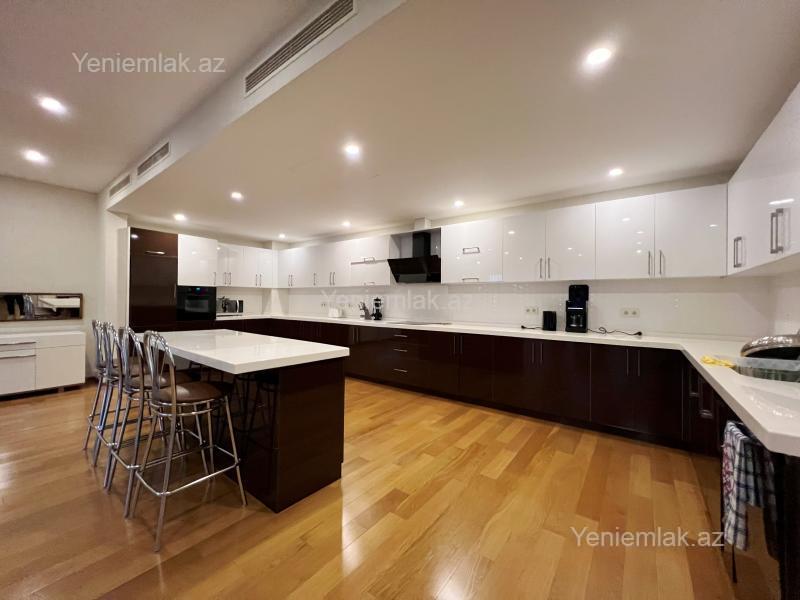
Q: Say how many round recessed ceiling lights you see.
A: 10